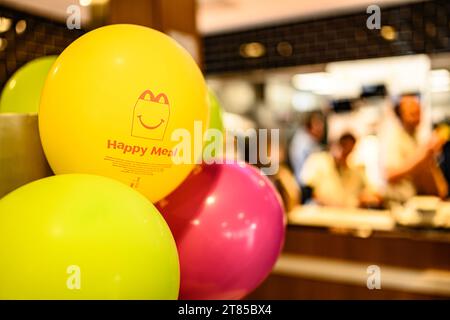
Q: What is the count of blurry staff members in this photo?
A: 3